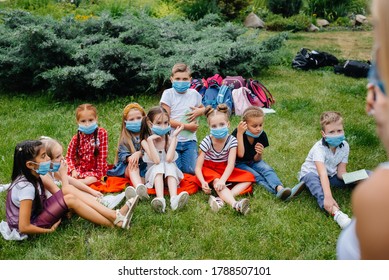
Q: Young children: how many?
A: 9